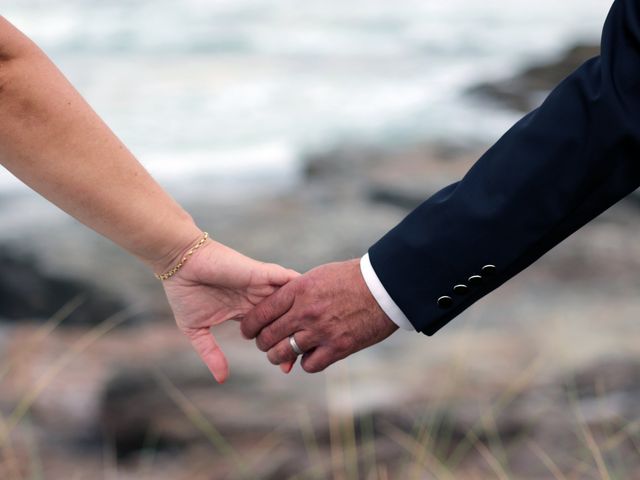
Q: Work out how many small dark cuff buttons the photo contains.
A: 4